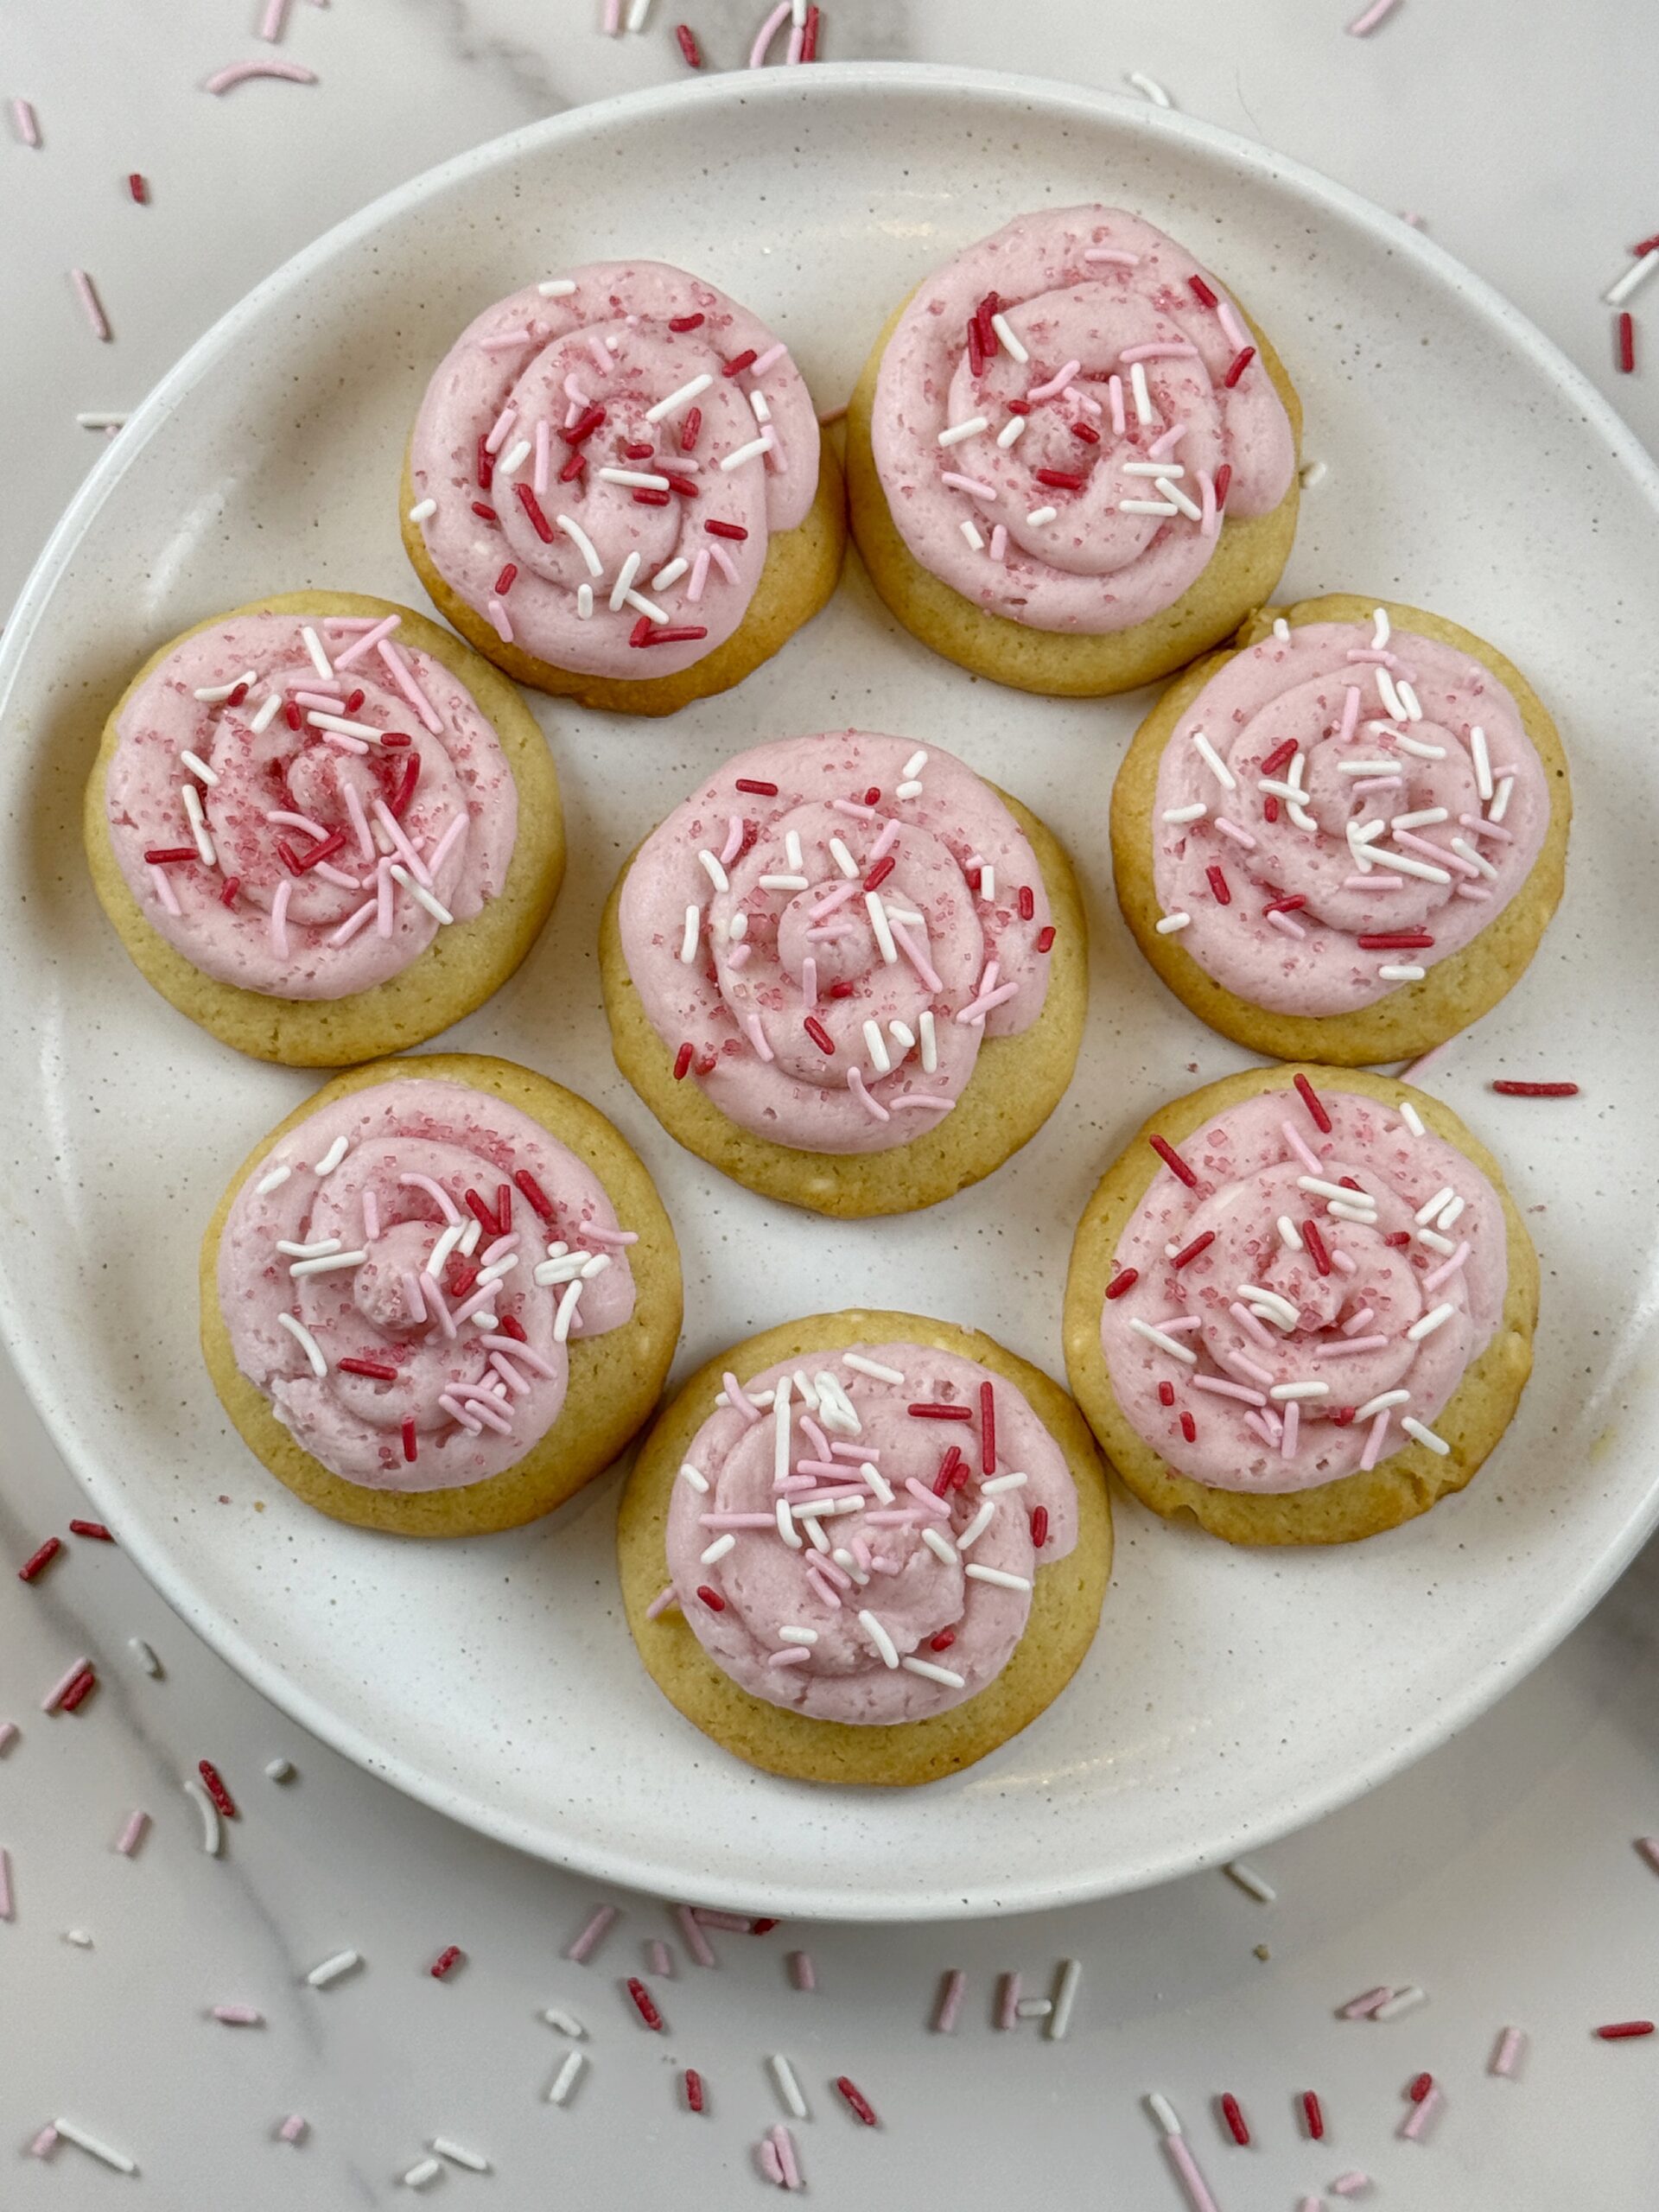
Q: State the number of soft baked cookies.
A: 8